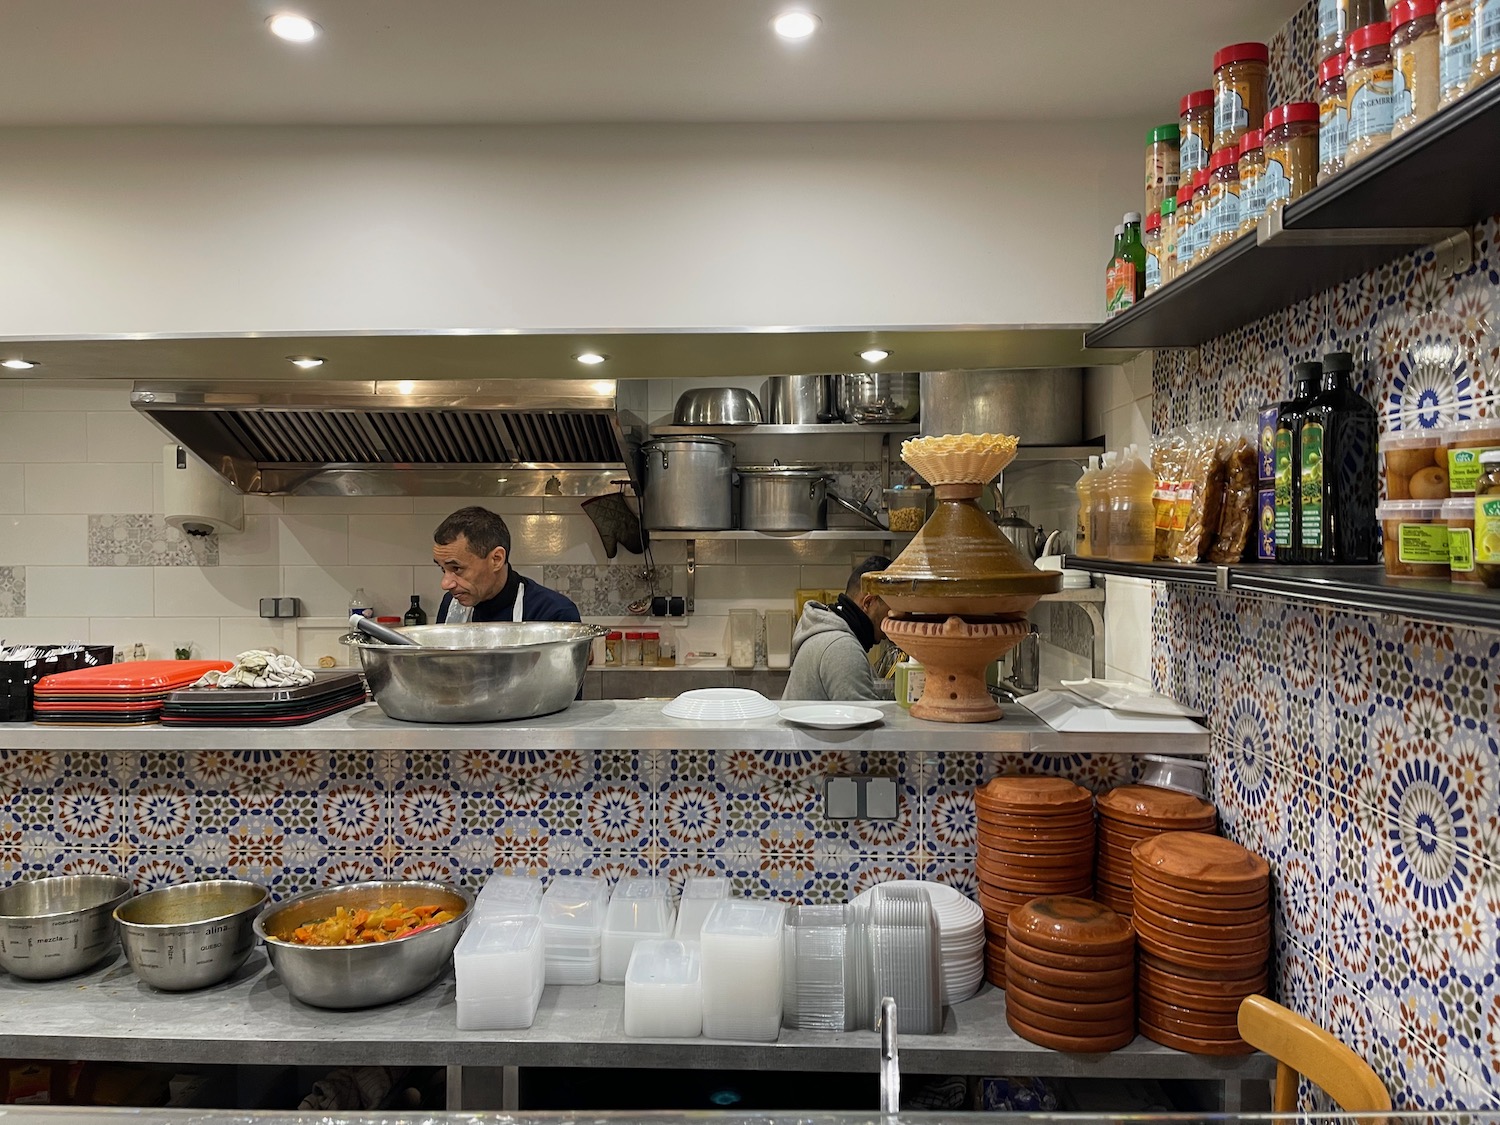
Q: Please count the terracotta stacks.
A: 4